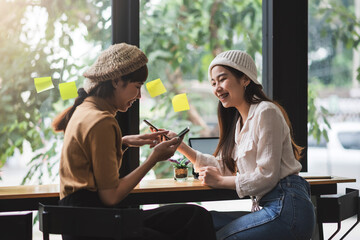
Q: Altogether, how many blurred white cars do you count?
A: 1